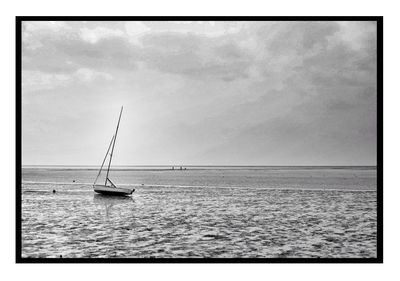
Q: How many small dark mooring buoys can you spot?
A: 2